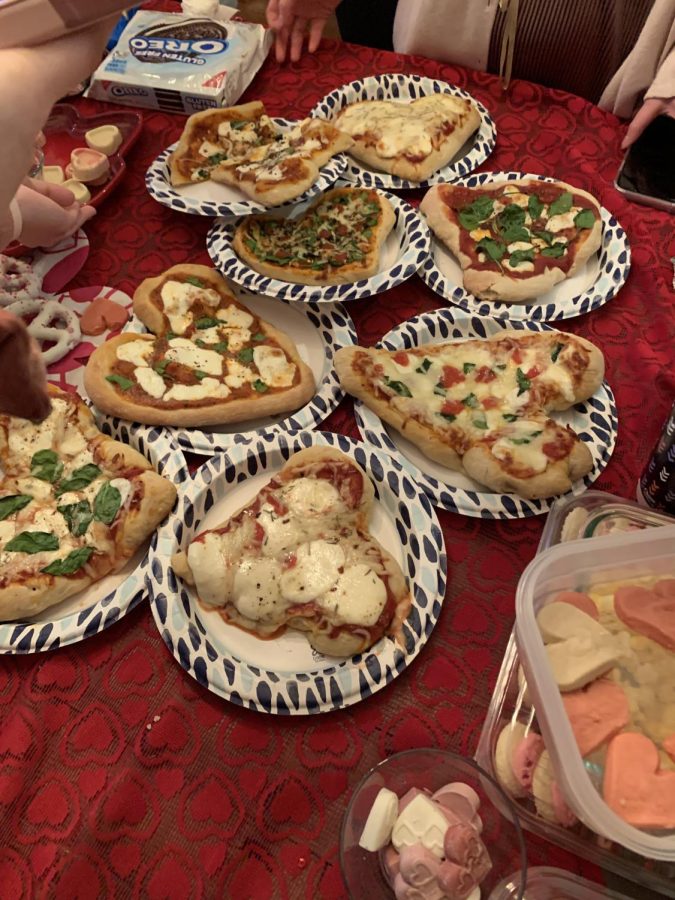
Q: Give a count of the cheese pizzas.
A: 2